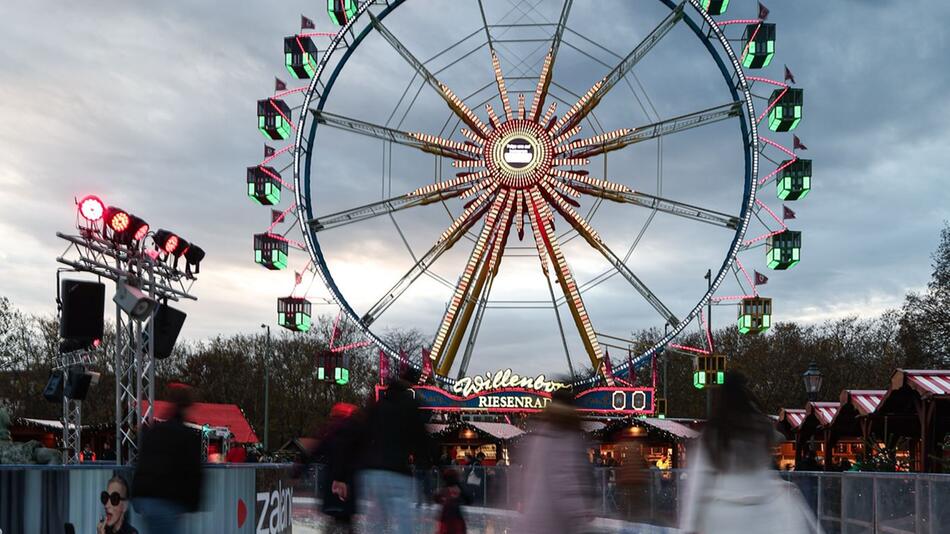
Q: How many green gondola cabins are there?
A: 14